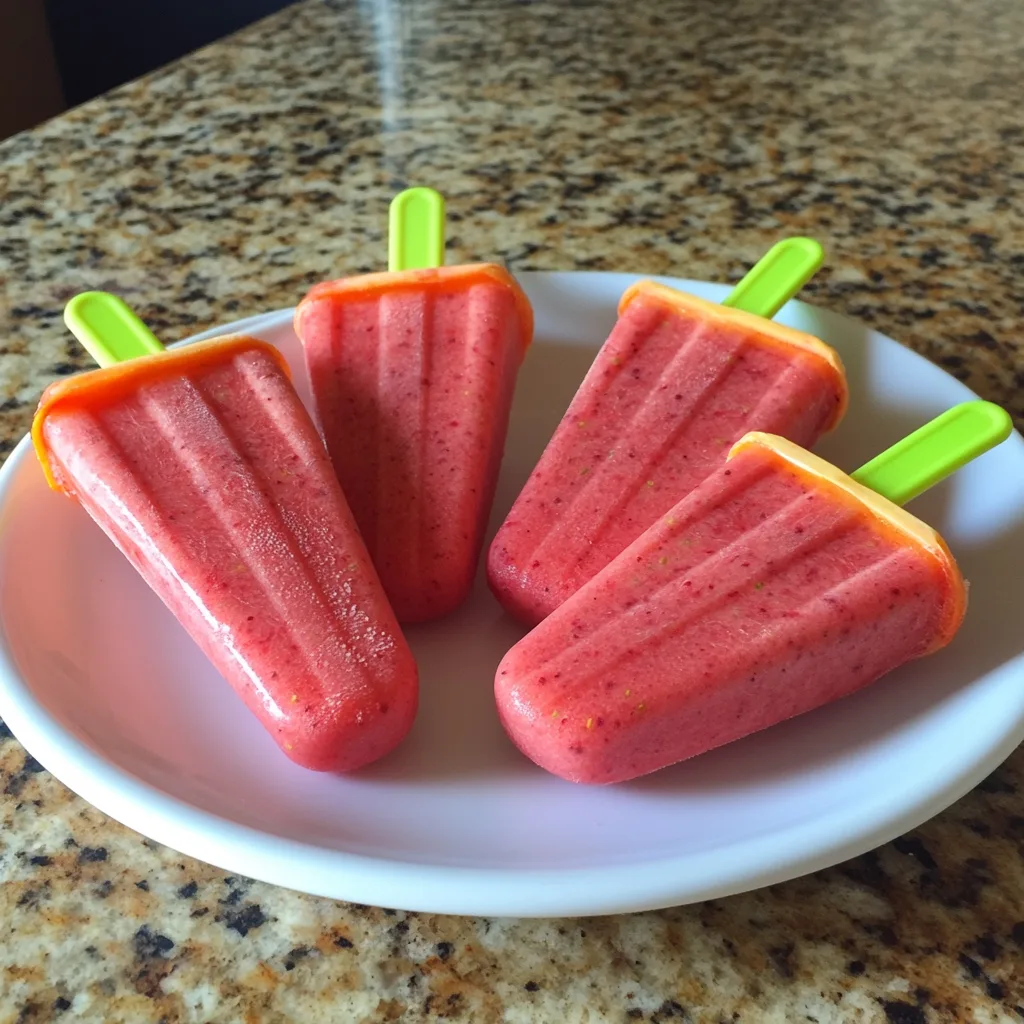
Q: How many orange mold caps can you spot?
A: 4